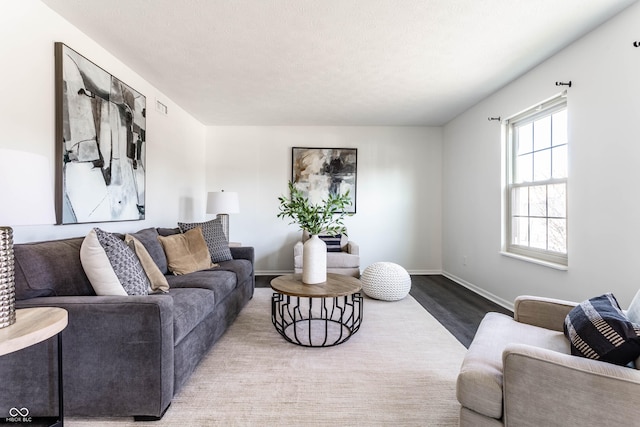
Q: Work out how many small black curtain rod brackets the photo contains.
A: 3